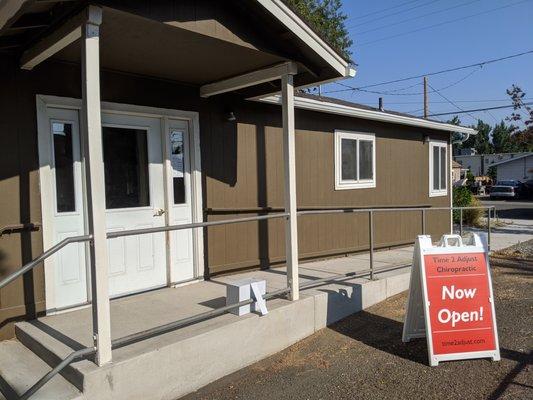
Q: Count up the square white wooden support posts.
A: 2